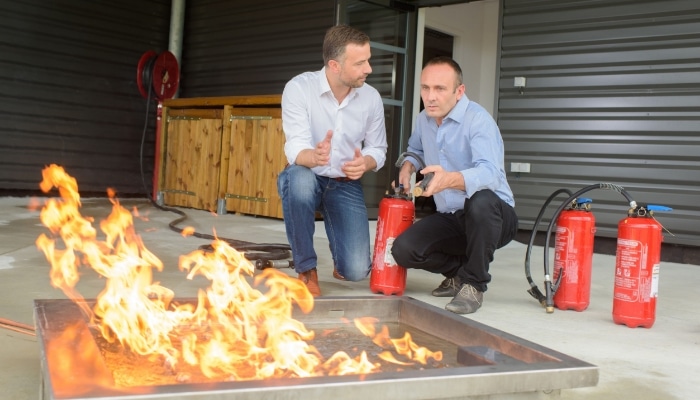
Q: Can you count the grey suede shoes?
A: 2